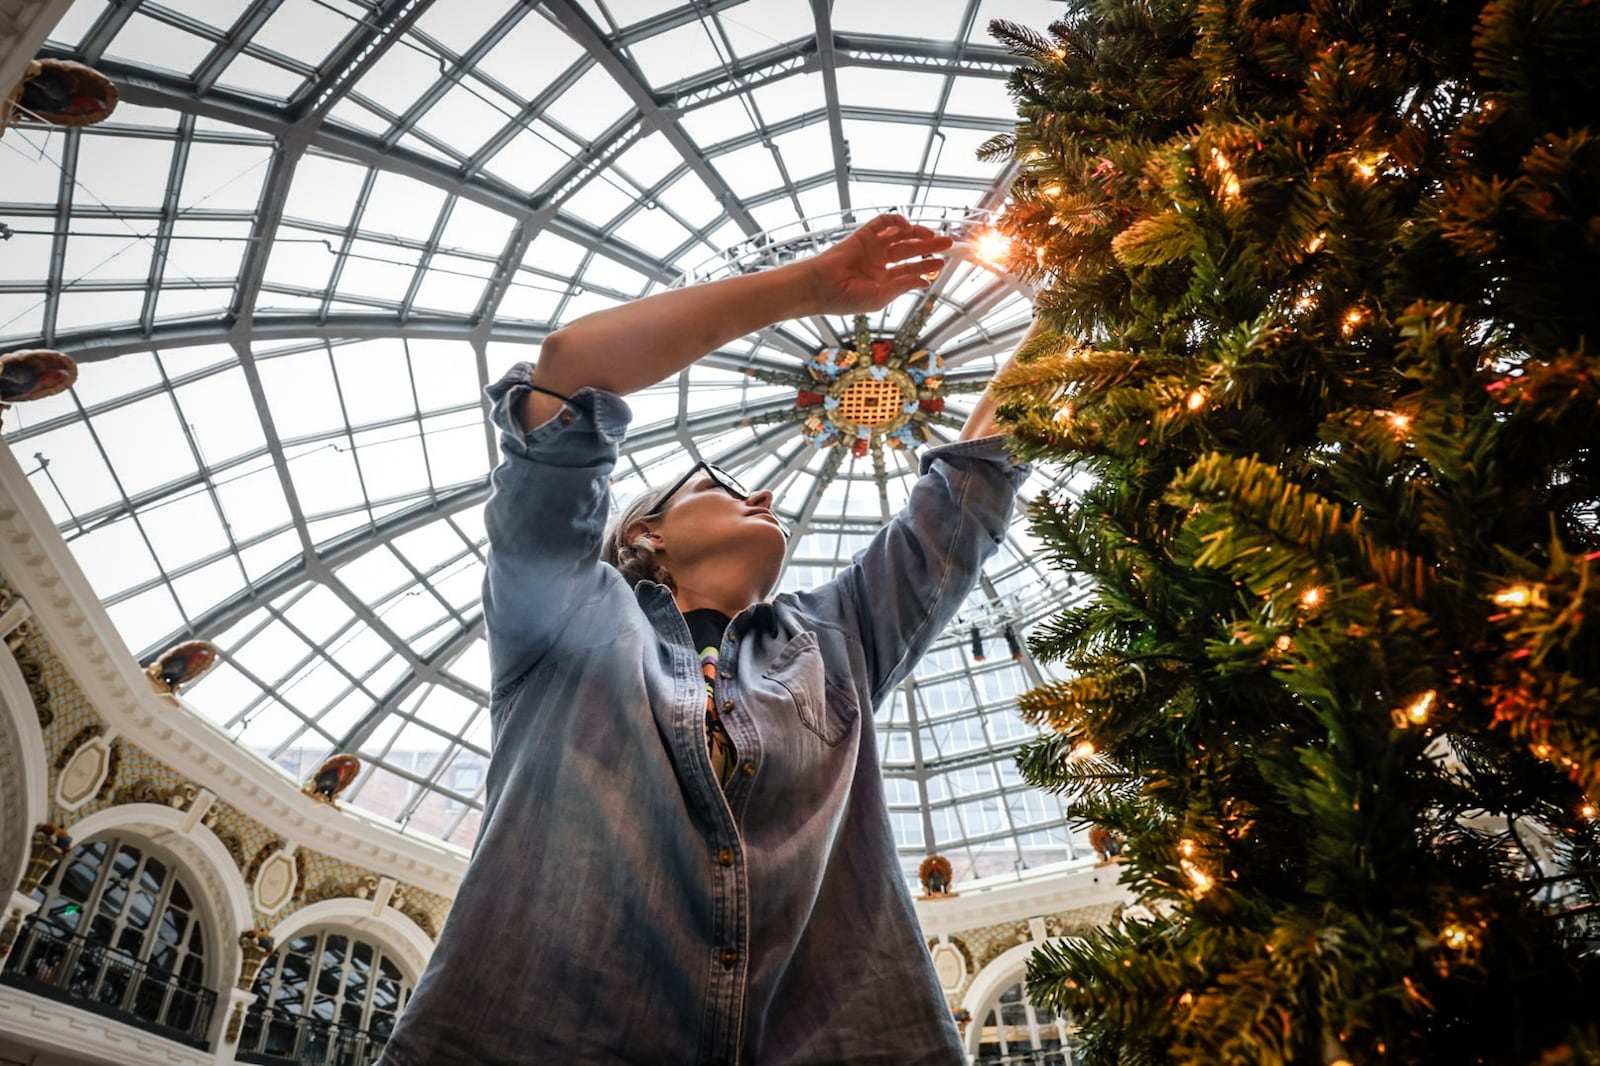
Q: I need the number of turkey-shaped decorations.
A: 6